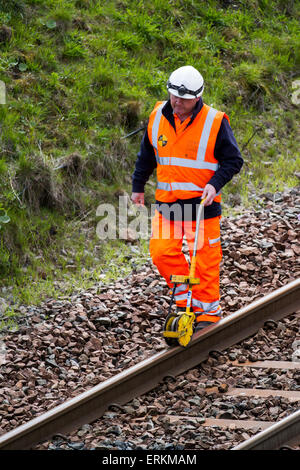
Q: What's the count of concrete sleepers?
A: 3